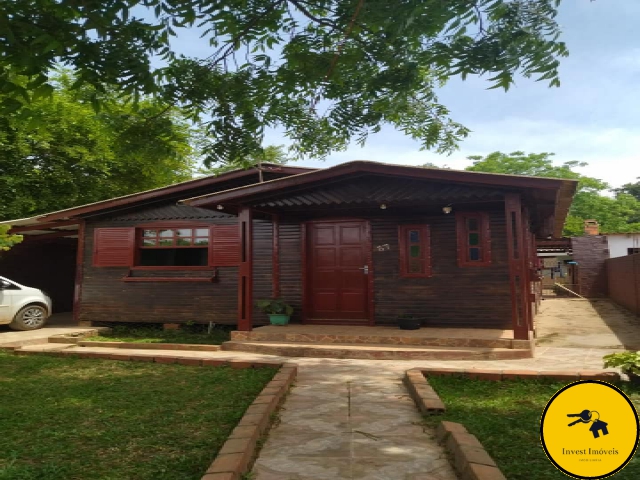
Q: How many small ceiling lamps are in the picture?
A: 3